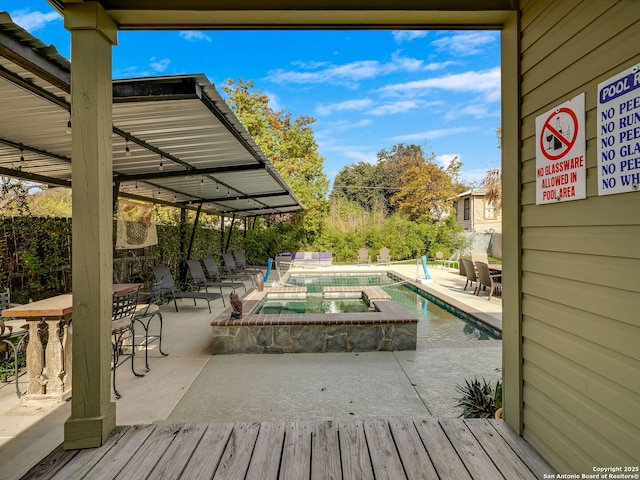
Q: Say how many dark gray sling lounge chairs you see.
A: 5